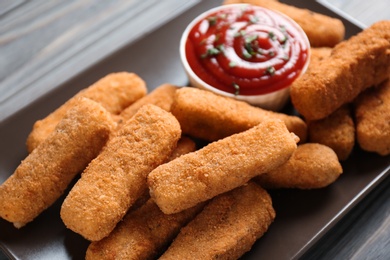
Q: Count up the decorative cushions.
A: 0